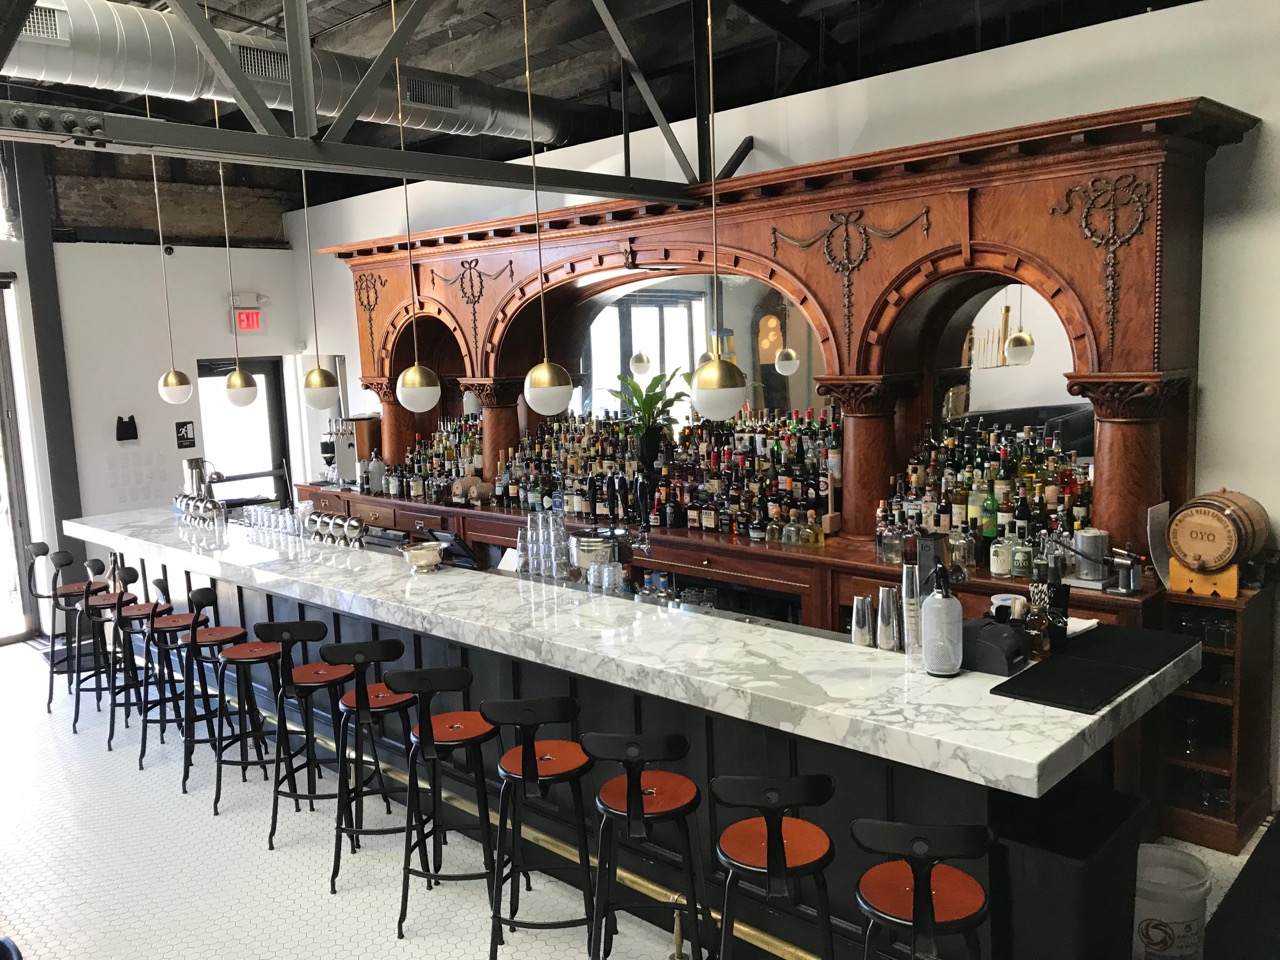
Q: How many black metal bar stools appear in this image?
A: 13